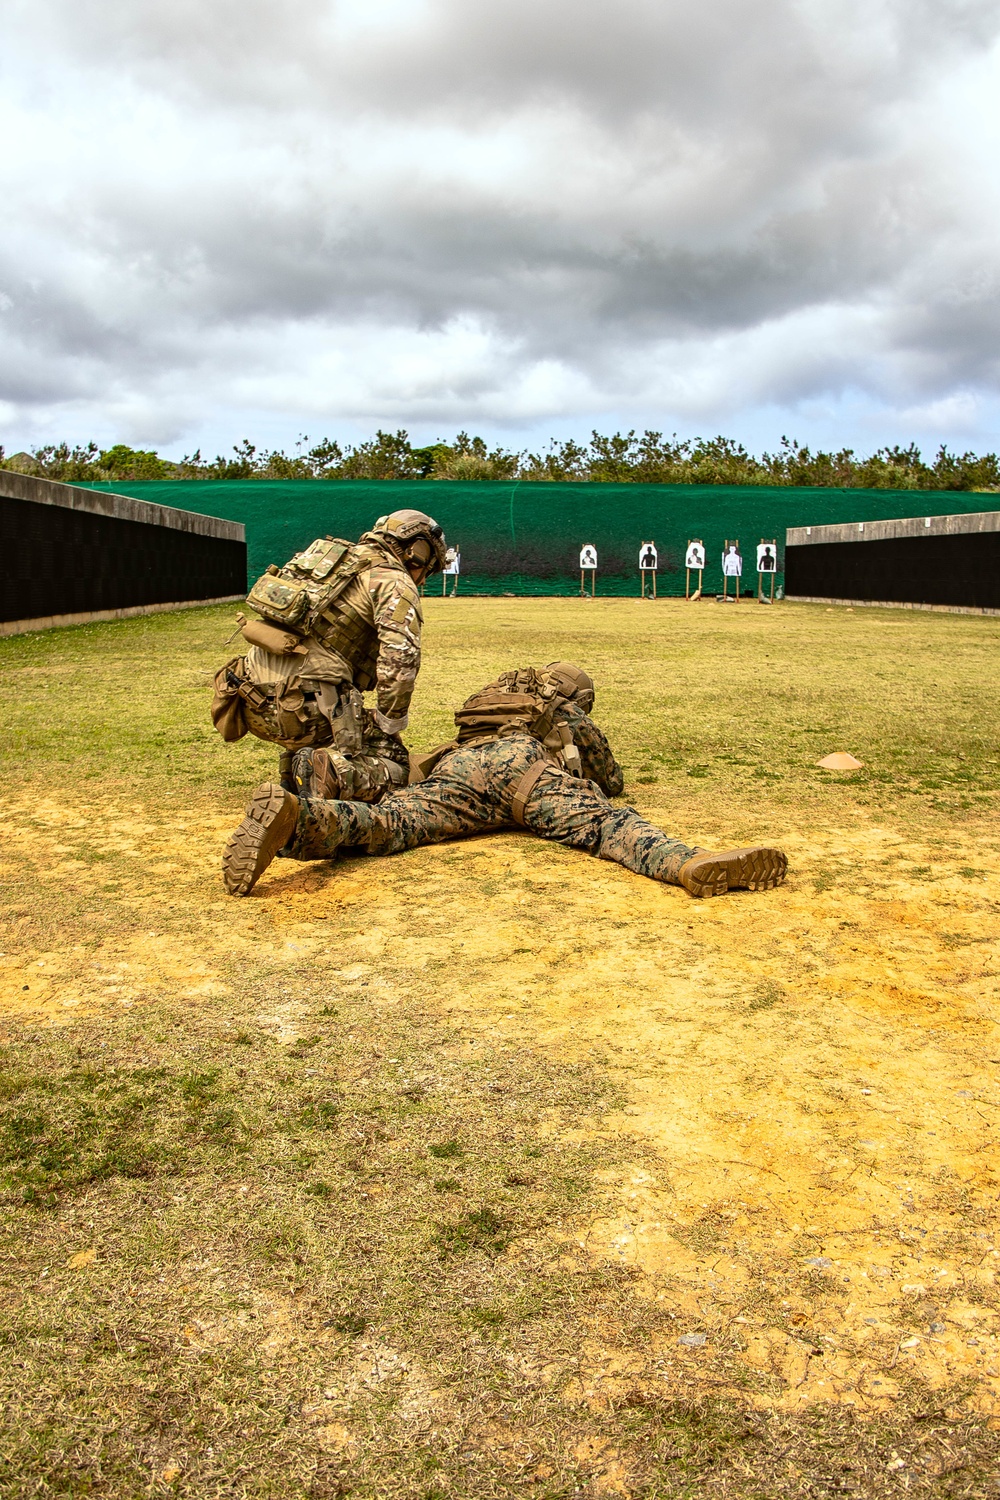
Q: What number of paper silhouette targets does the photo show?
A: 6